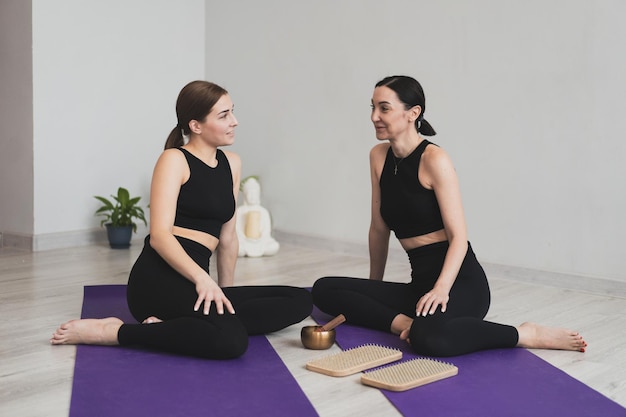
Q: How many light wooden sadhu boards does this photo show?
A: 2